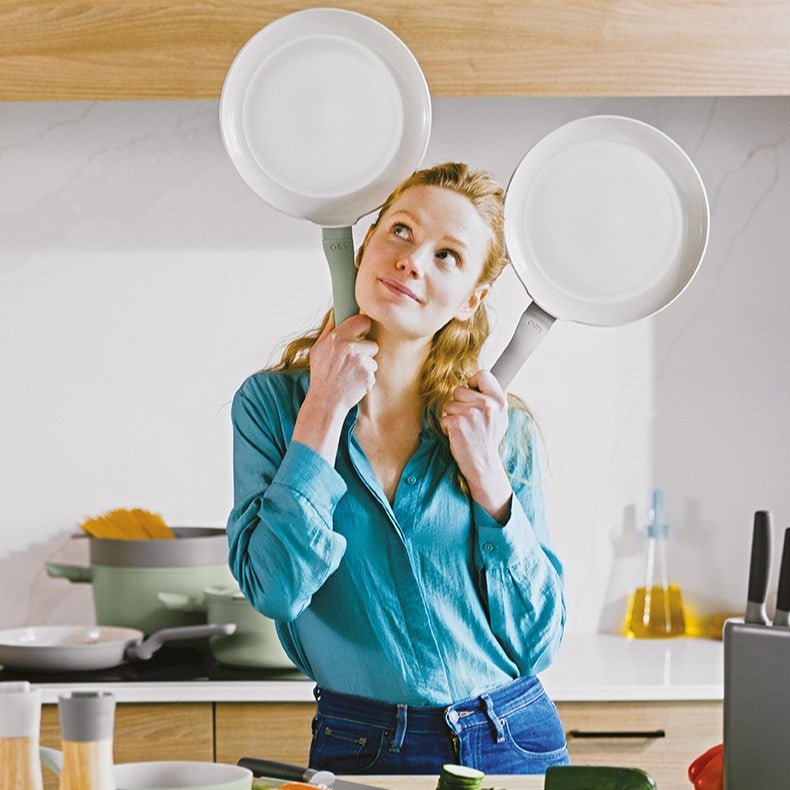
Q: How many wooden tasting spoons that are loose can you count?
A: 0